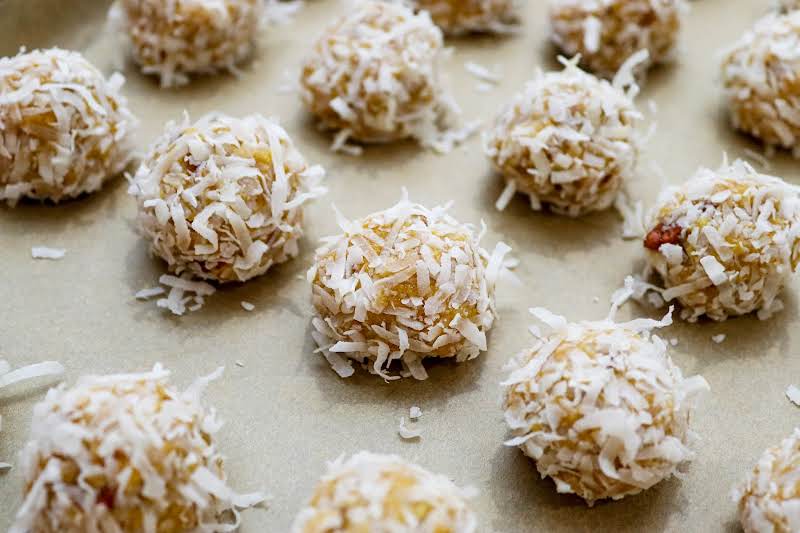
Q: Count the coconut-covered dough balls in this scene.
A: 14